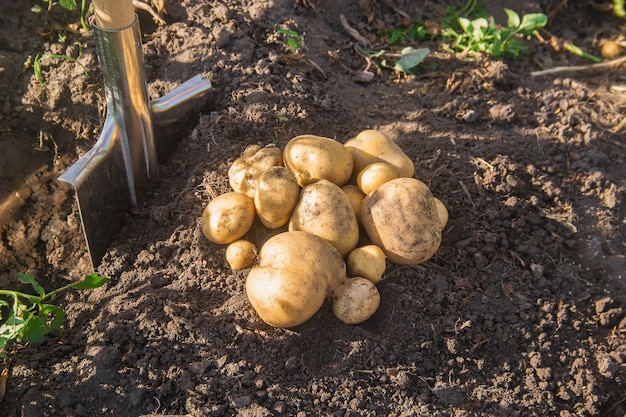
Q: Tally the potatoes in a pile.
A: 14